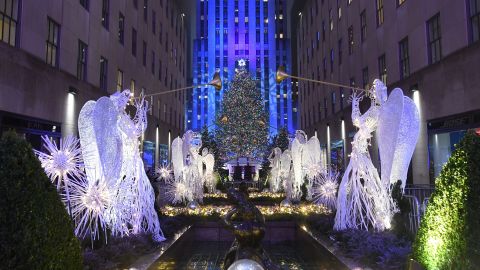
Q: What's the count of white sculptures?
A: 6